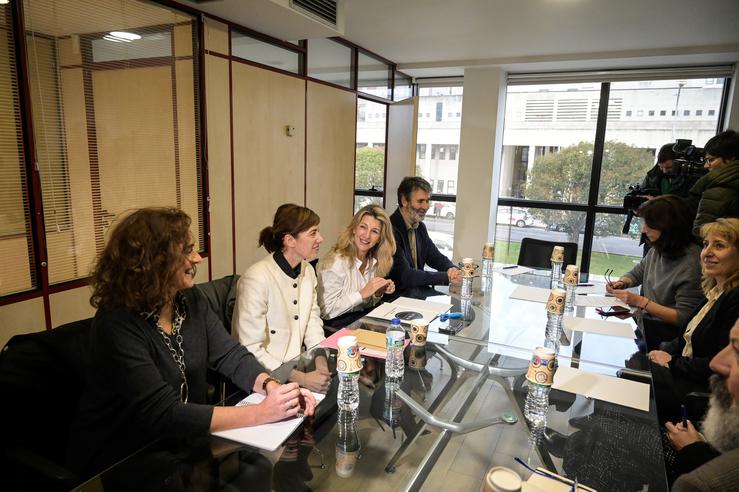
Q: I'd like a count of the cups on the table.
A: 9